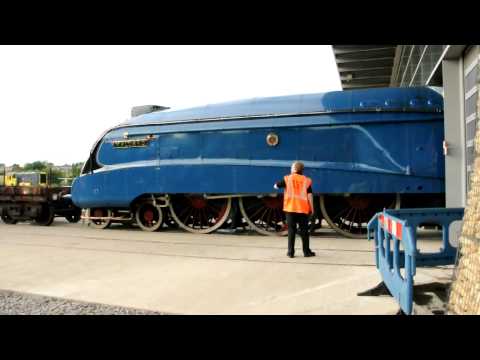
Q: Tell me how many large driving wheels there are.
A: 3